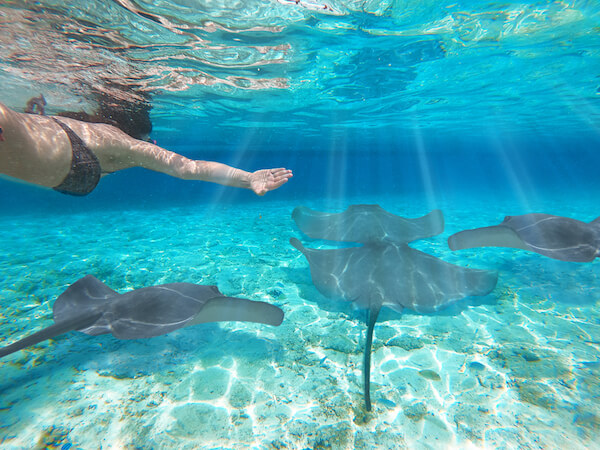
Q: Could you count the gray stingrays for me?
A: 4